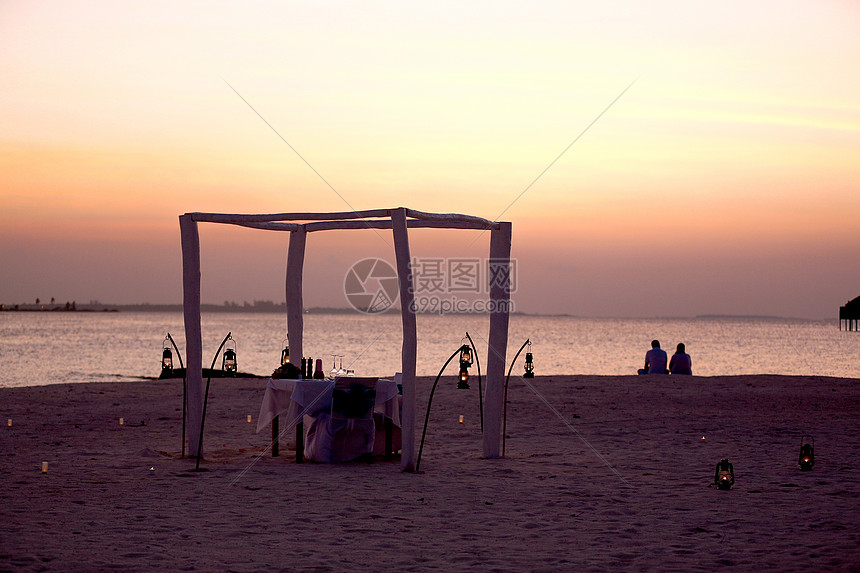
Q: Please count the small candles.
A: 7